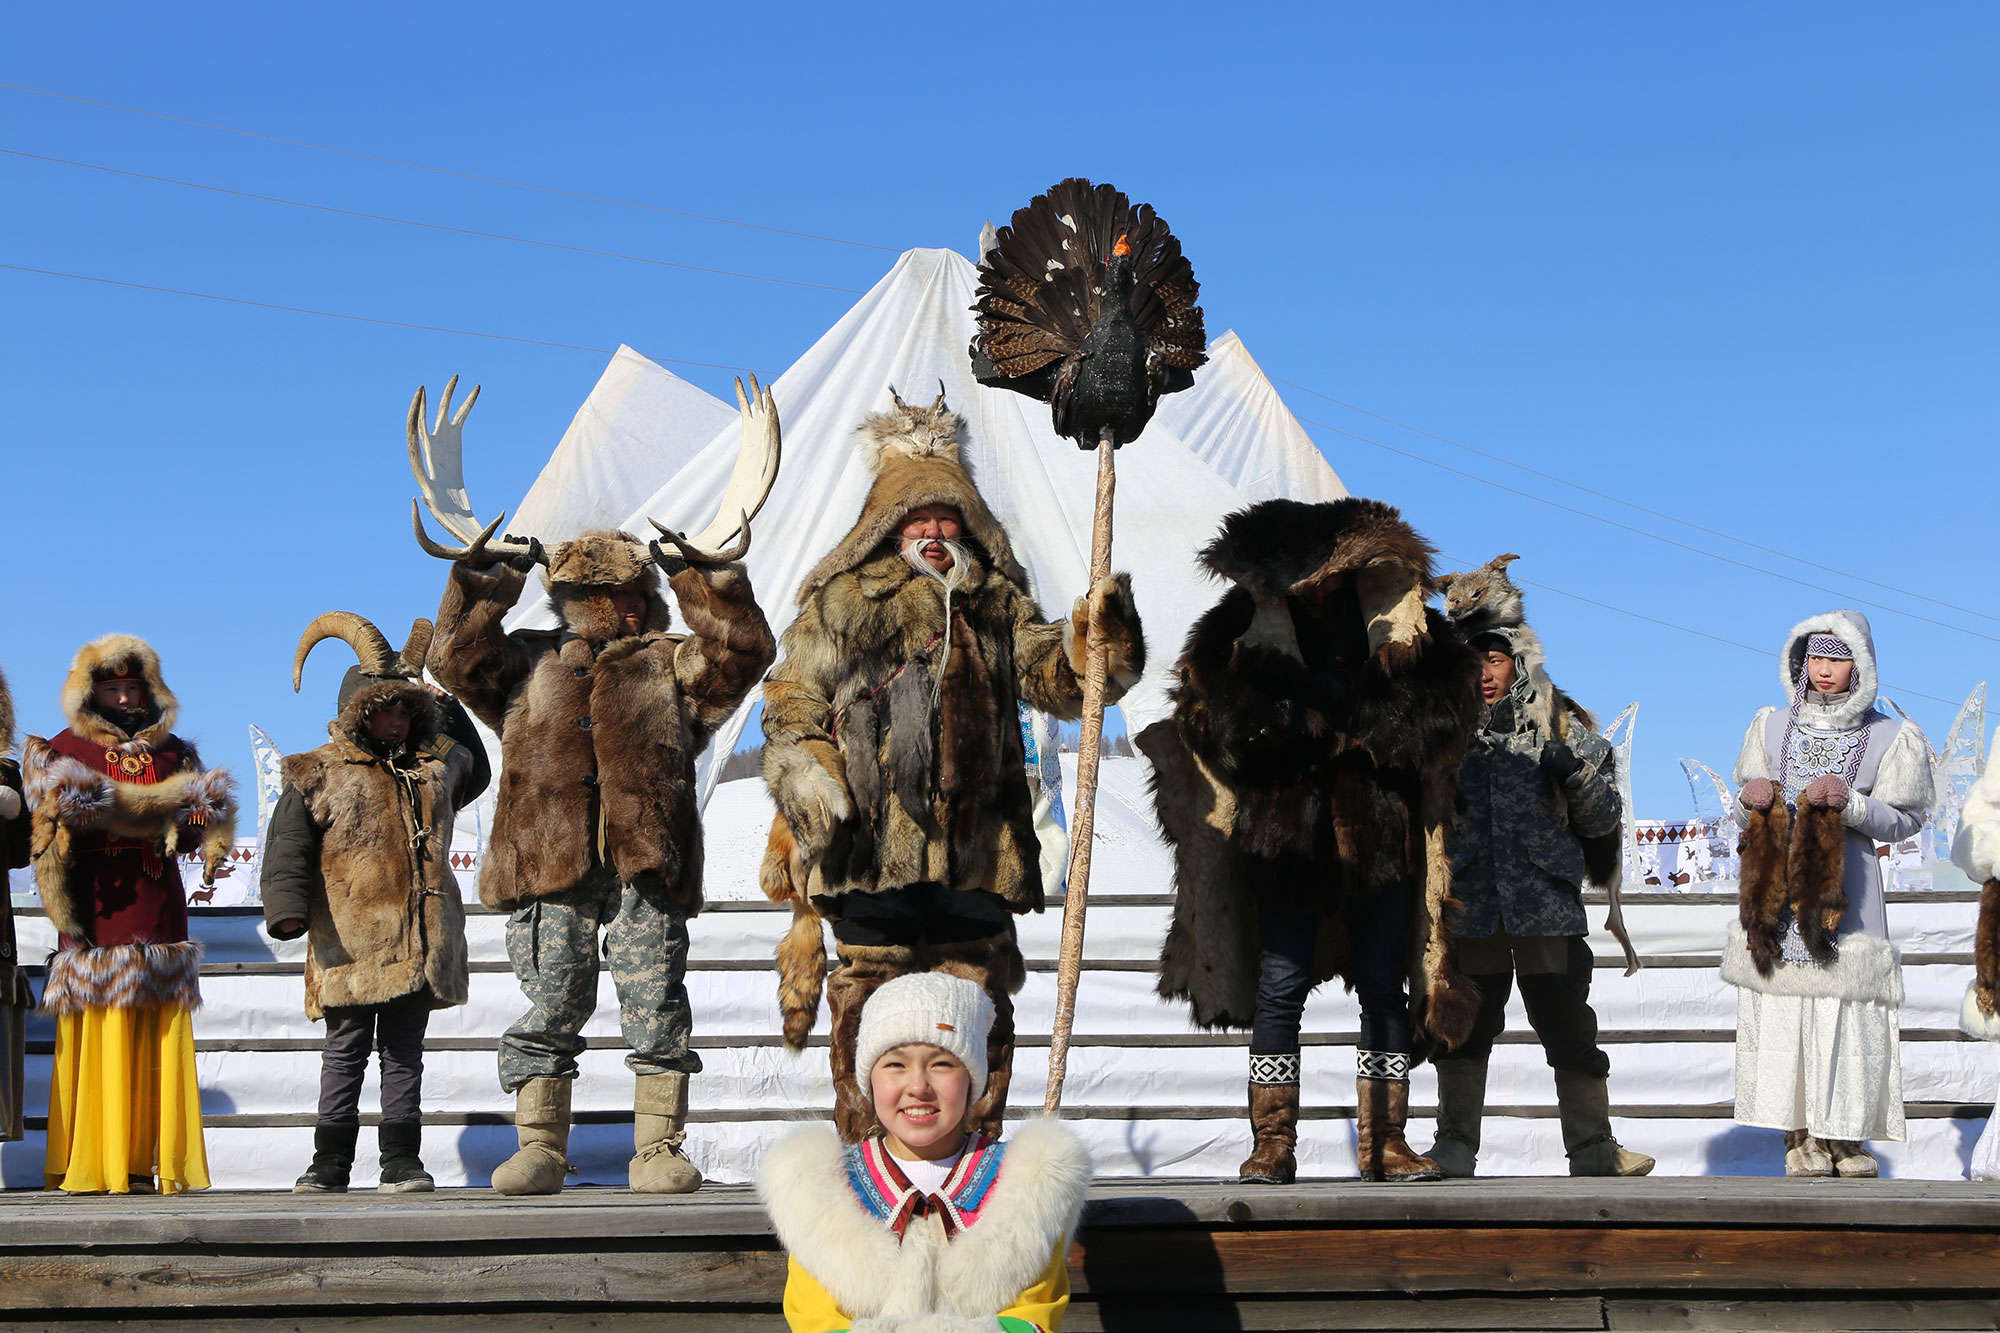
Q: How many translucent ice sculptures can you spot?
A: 5